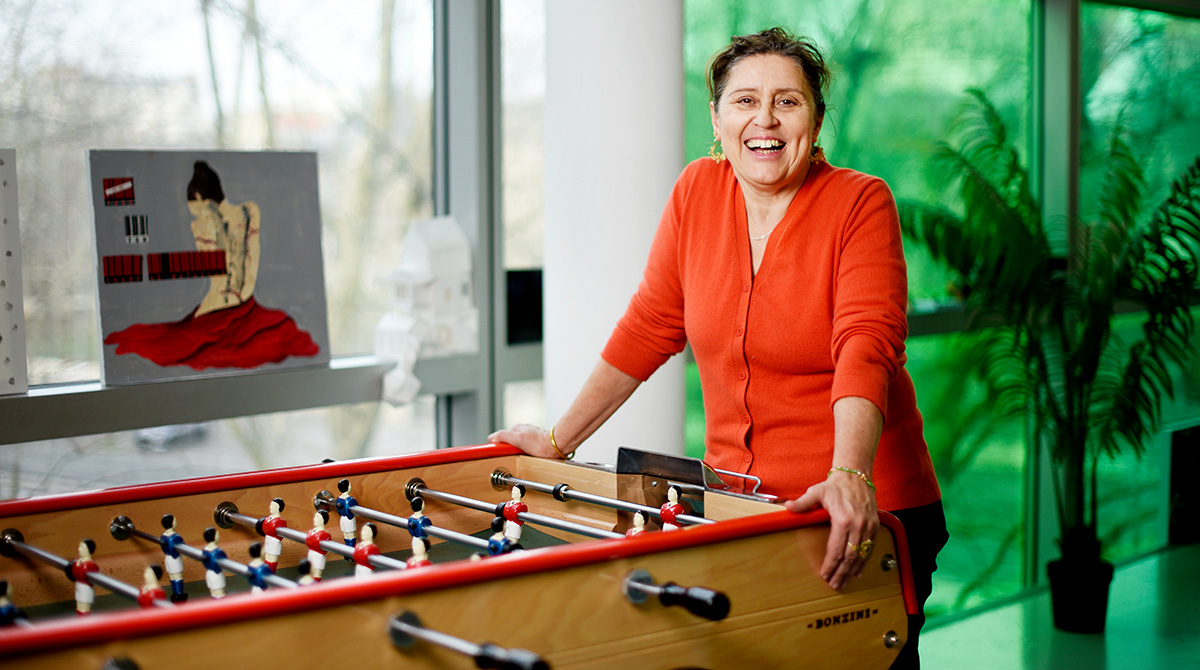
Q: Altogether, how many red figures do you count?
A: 9